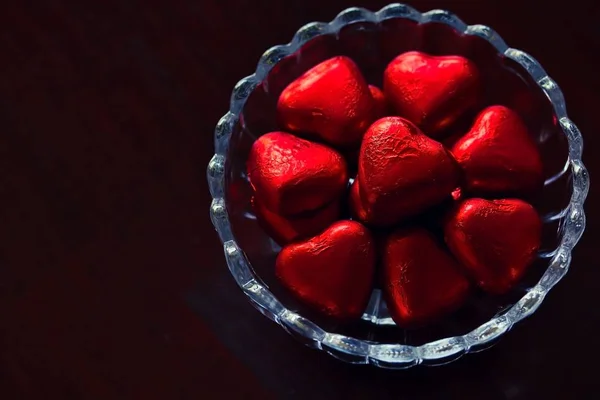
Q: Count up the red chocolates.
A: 10